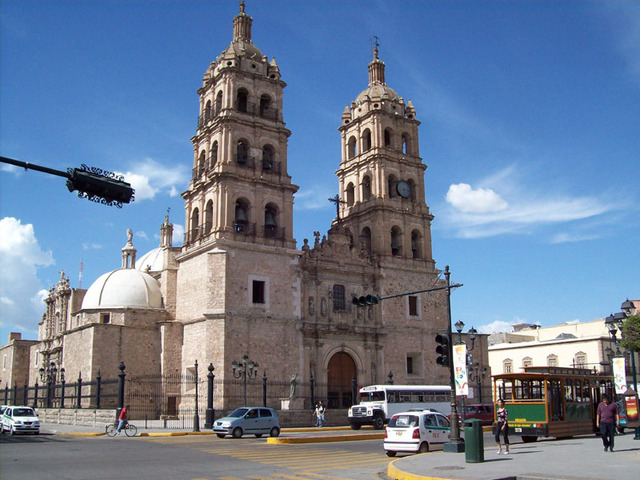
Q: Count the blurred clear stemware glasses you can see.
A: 0